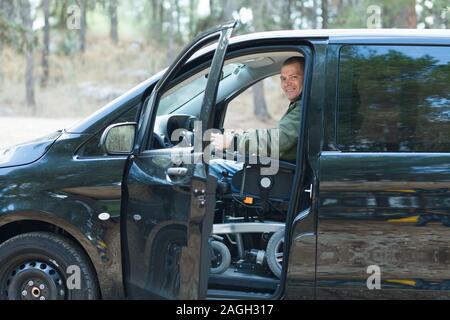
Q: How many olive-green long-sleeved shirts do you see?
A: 1